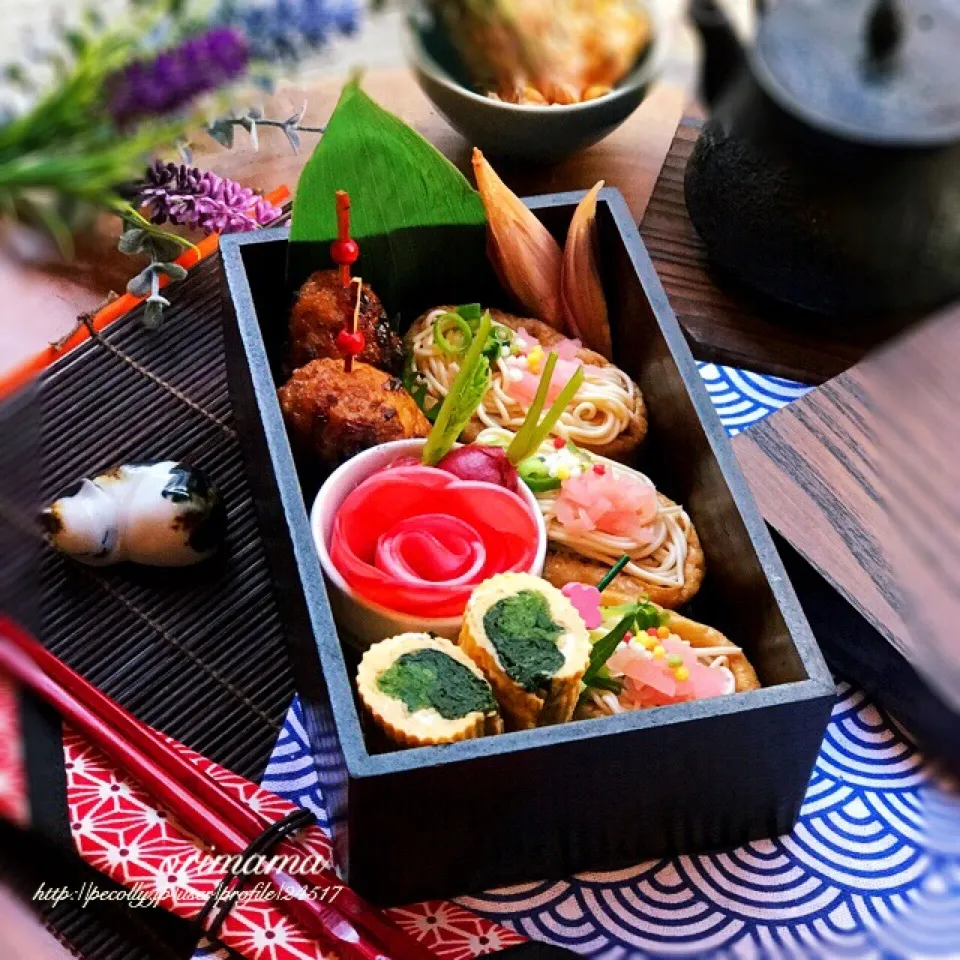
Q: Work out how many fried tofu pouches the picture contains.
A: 3